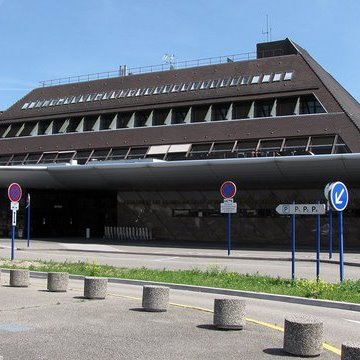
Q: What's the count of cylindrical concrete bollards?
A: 7